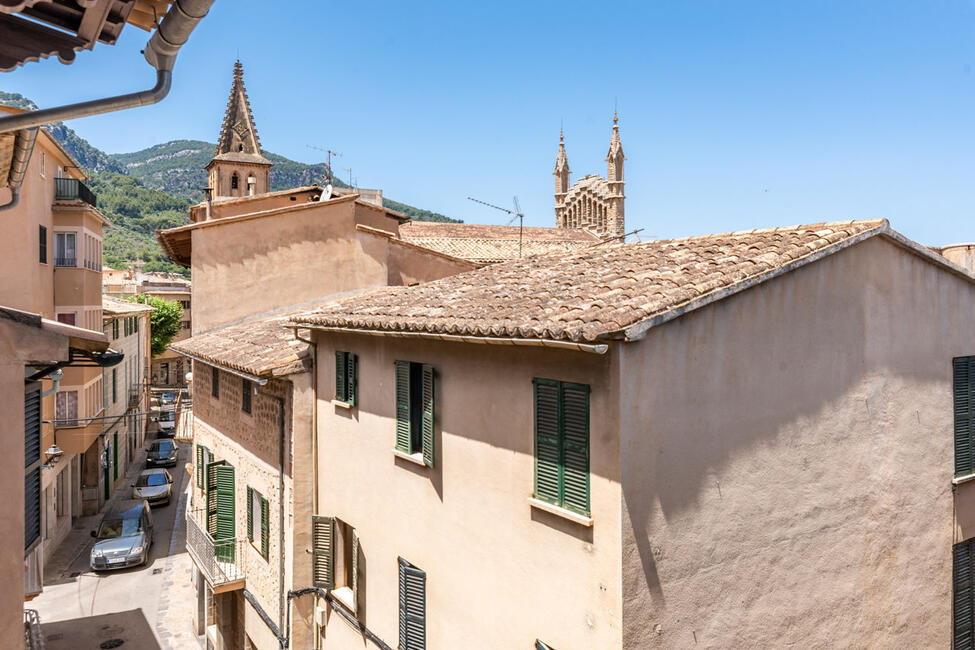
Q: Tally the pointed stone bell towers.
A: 3